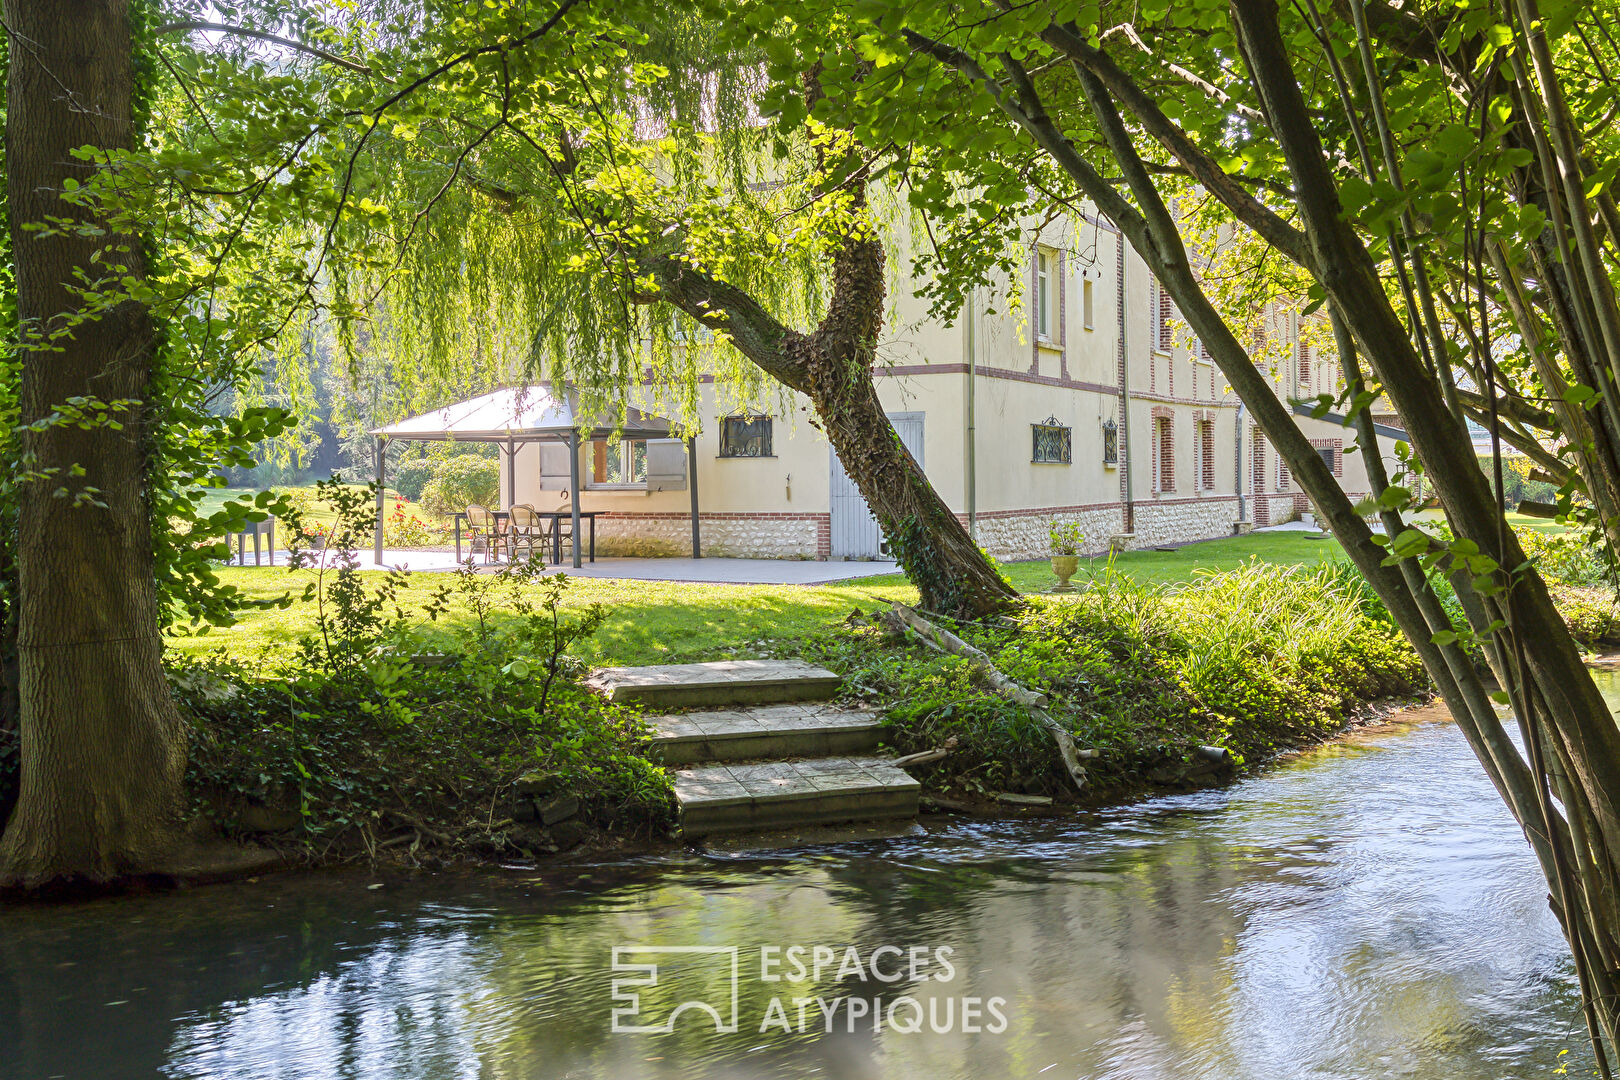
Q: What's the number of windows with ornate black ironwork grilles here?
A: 3